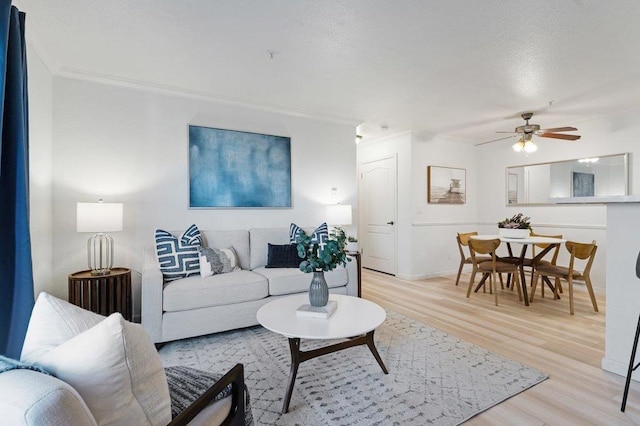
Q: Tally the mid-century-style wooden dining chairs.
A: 4